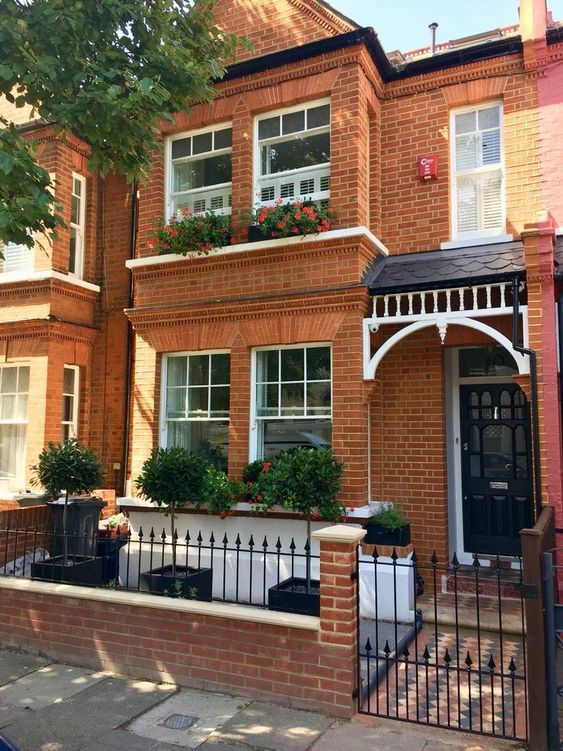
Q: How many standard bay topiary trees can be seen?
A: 3